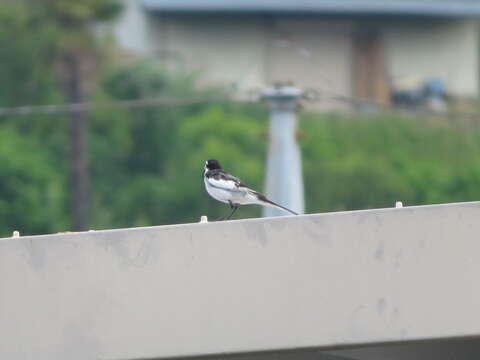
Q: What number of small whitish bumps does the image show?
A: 3